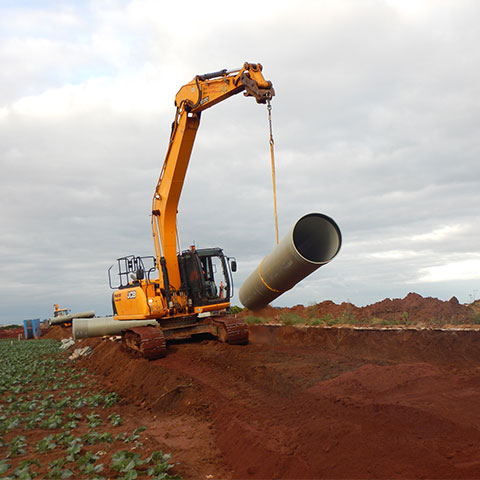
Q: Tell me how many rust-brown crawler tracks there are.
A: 2